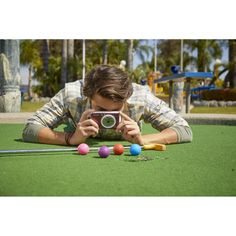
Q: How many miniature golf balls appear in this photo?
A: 4